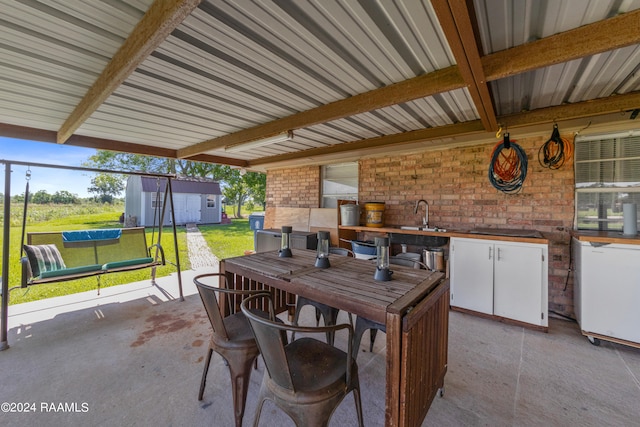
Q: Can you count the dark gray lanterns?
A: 3